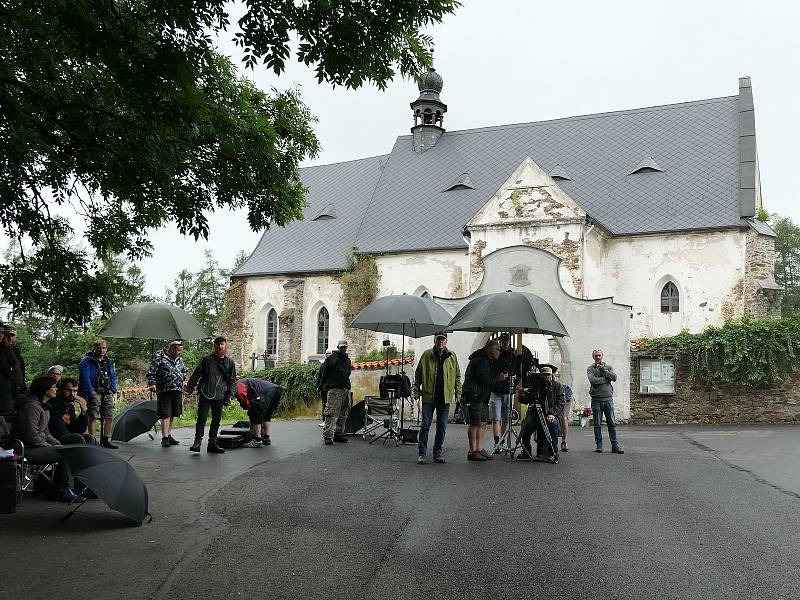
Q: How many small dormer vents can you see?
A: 4